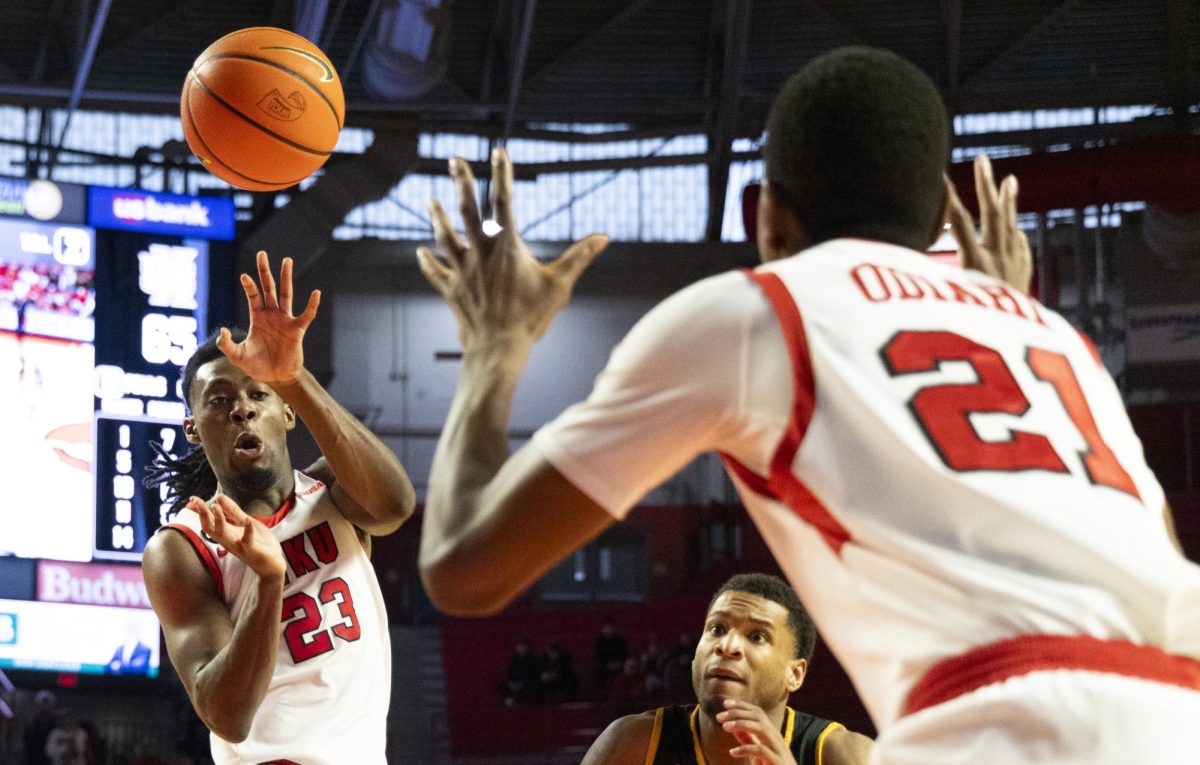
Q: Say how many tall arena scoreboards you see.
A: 1